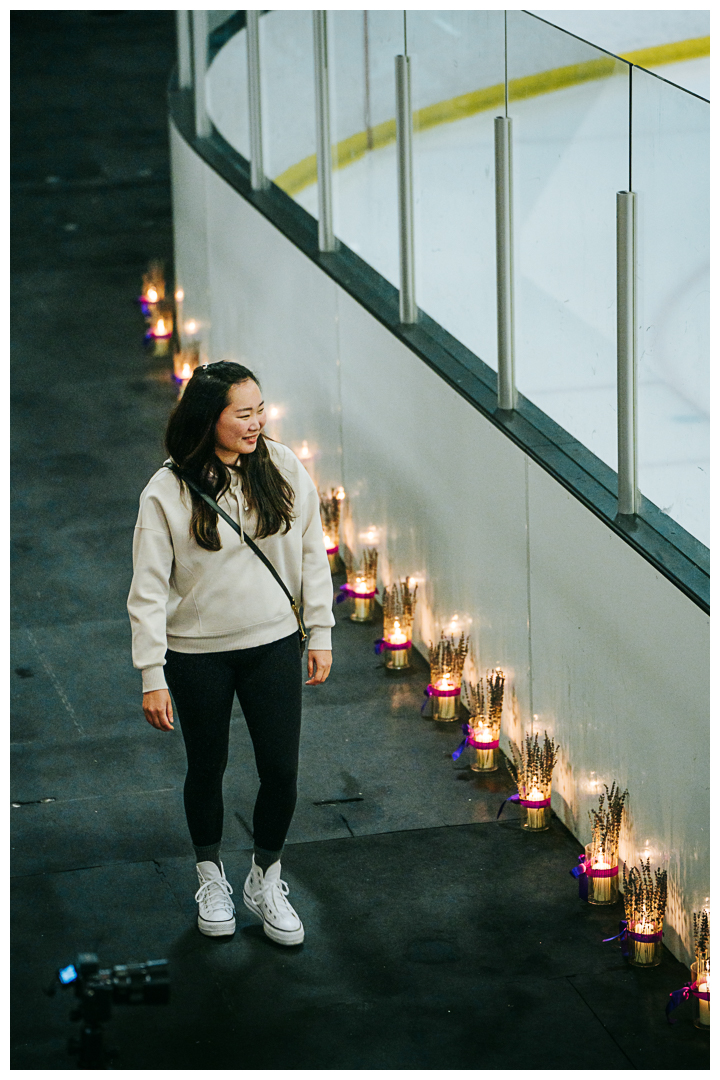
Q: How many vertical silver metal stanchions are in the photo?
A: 7